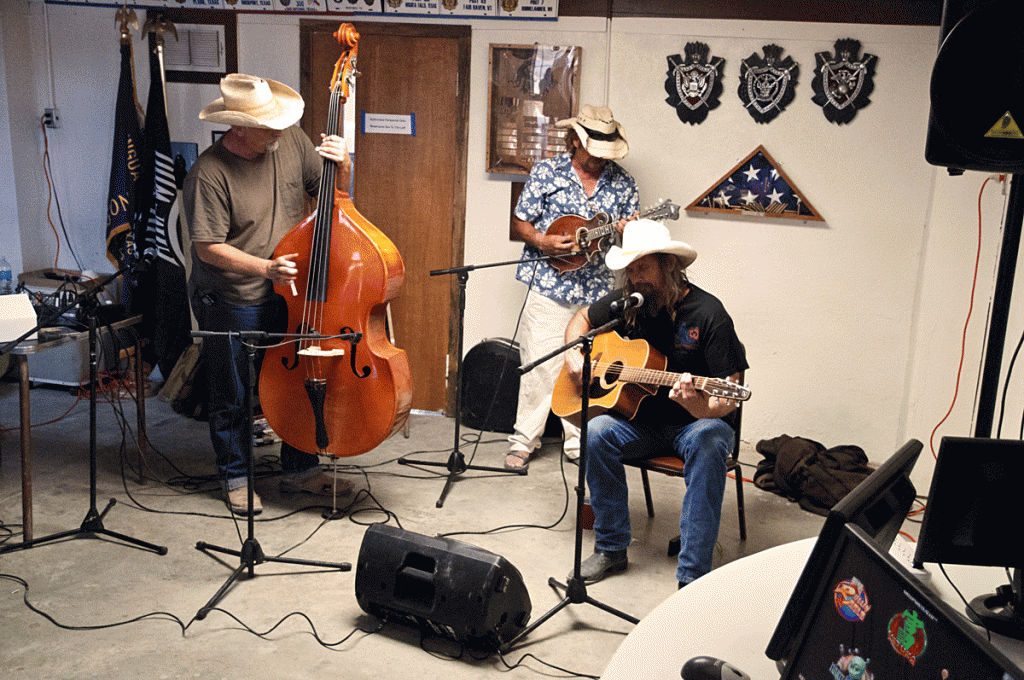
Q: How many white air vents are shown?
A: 1